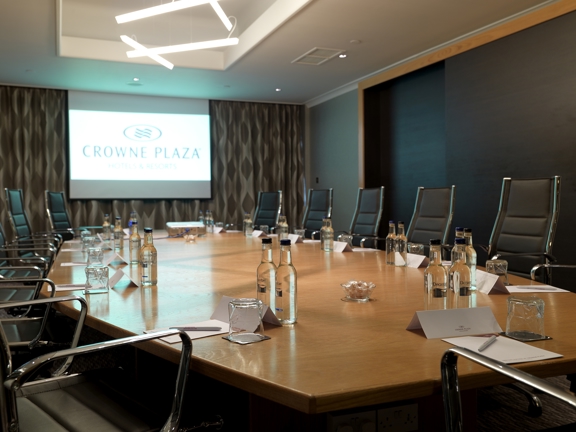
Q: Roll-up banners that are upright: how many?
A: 0